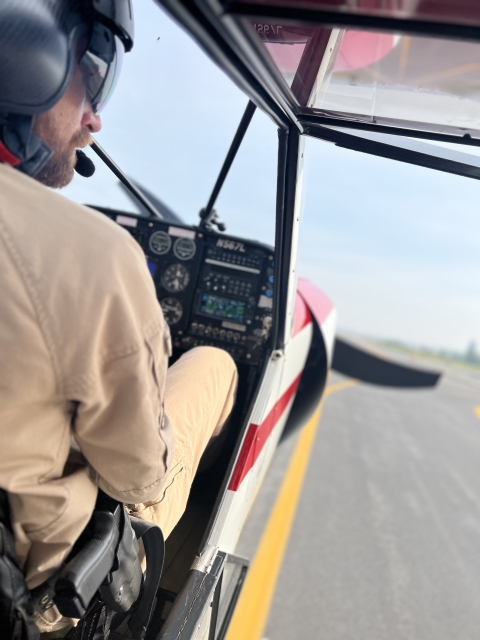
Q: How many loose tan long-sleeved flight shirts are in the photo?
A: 1